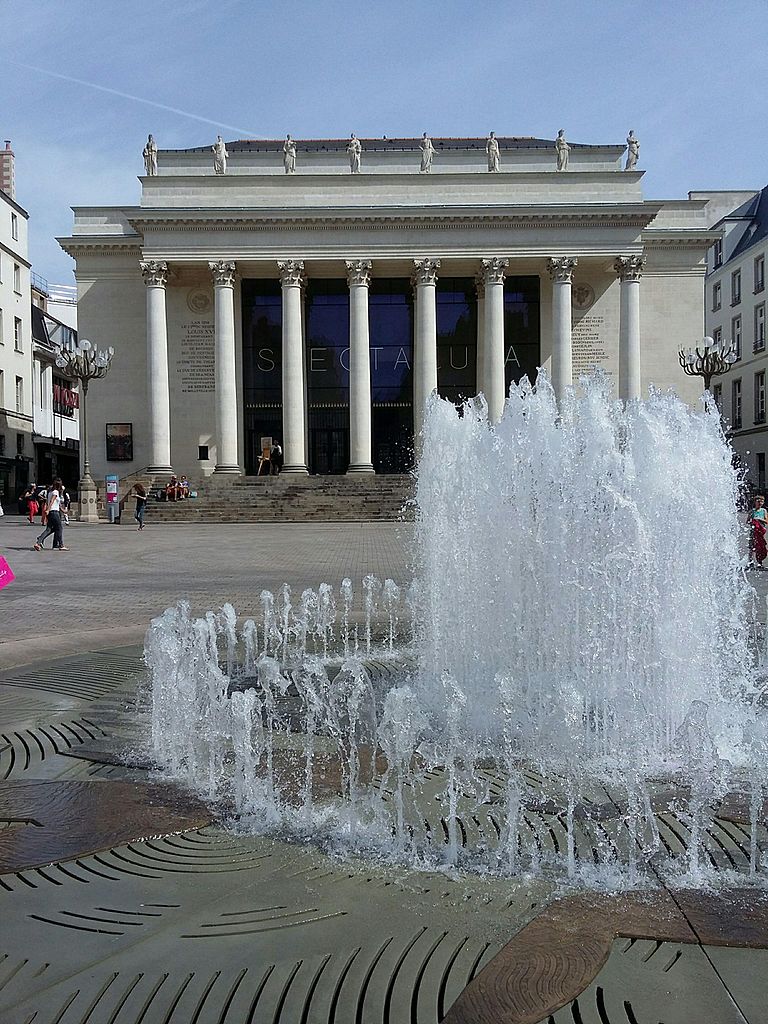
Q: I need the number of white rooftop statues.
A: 8